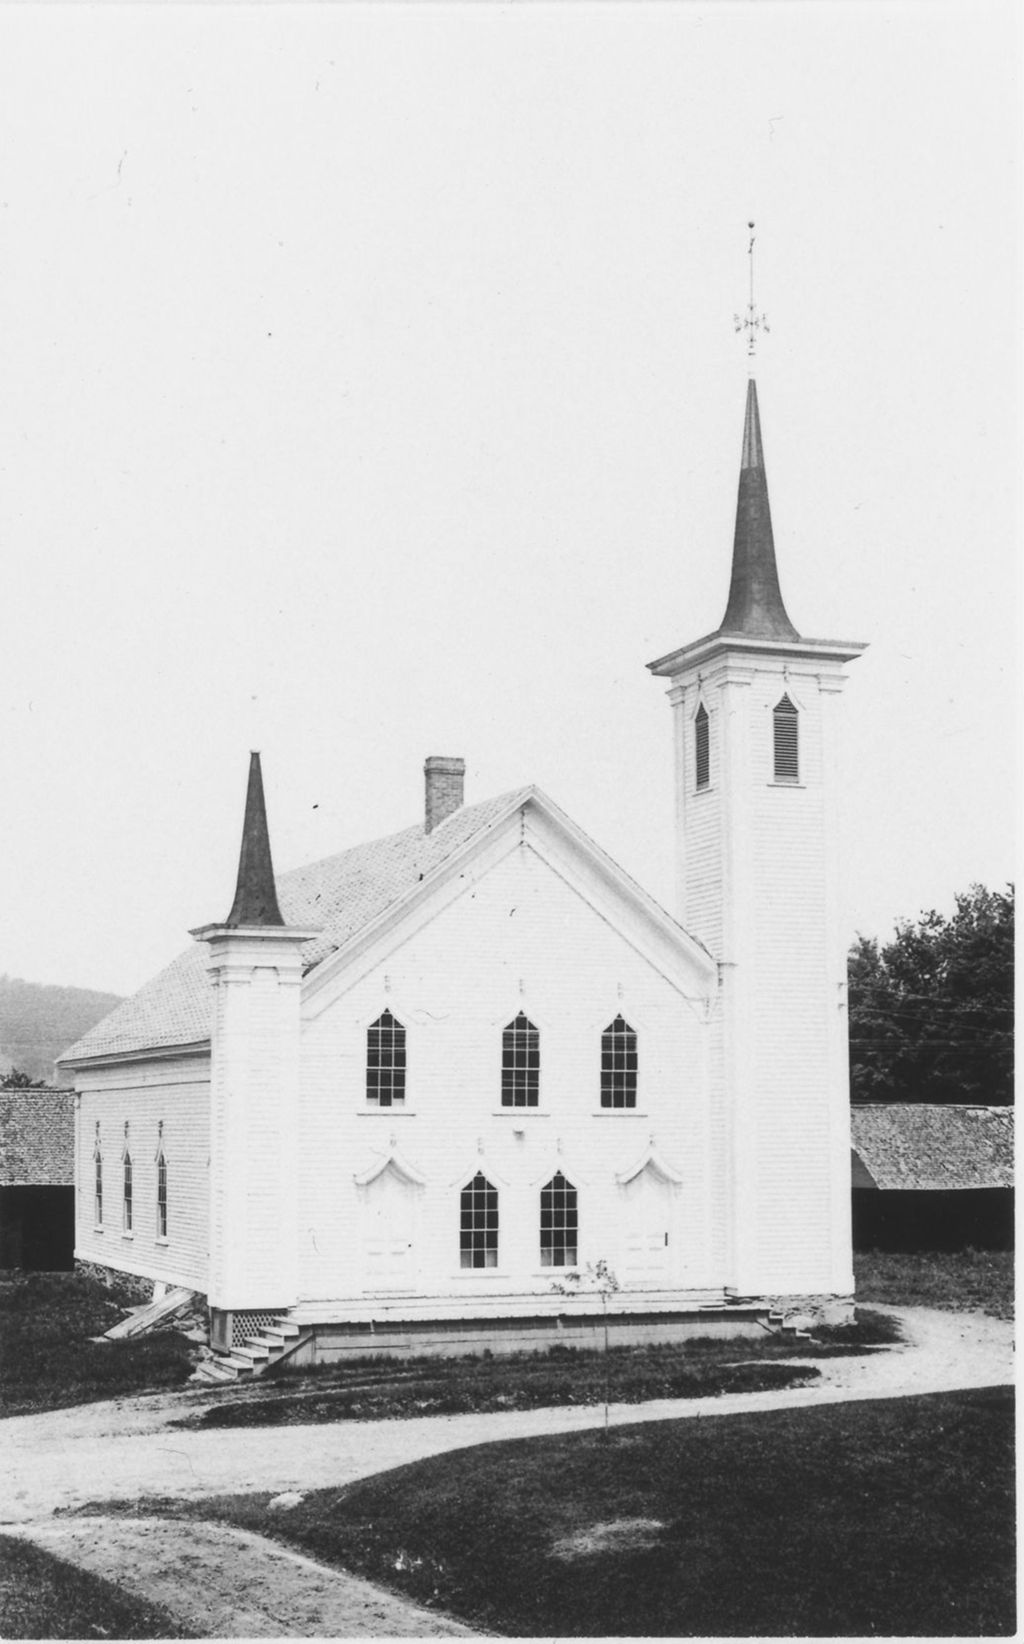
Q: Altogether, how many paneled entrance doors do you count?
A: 2